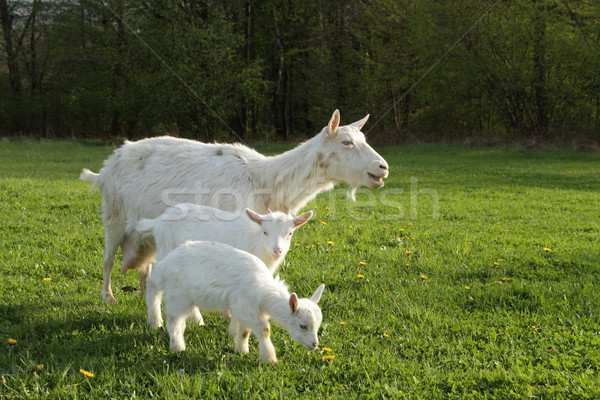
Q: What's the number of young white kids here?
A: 2